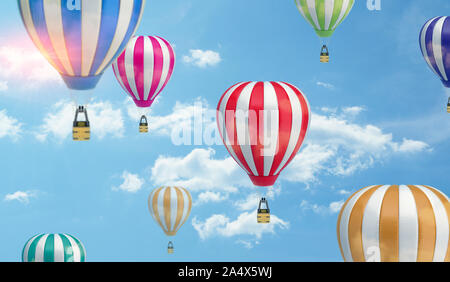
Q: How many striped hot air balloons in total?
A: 8